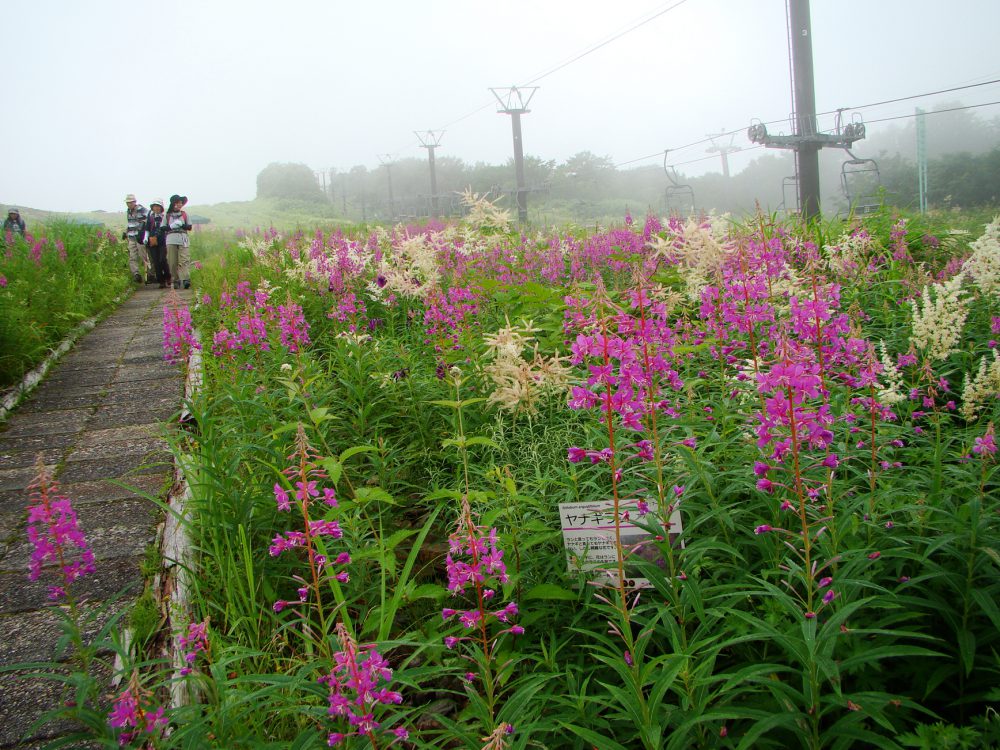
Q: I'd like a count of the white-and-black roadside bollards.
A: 0